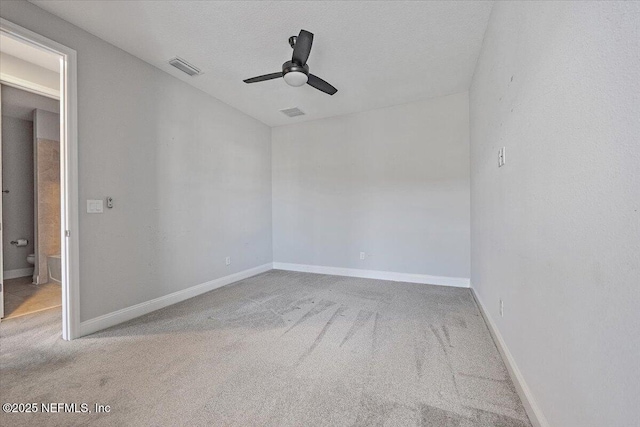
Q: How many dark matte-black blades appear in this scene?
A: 3